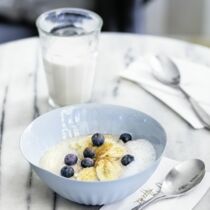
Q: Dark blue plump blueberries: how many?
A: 7